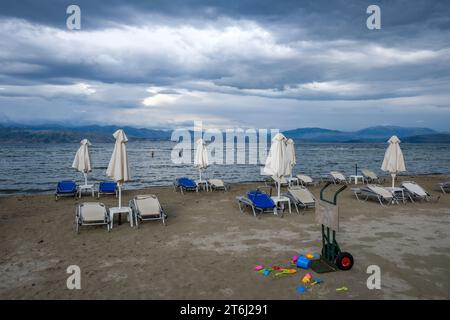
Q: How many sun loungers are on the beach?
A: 15